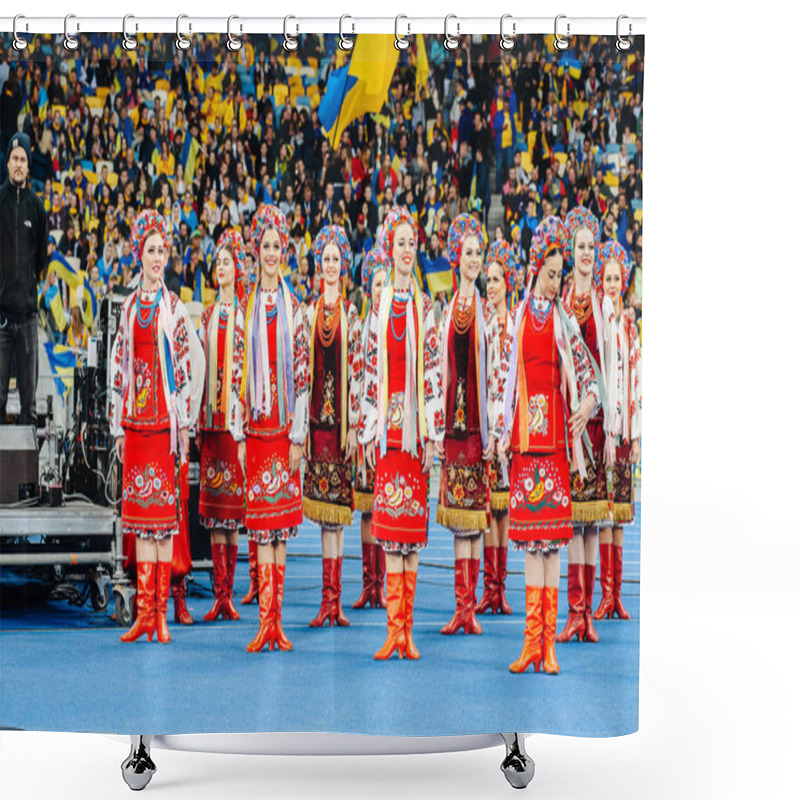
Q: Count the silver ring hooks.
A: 12